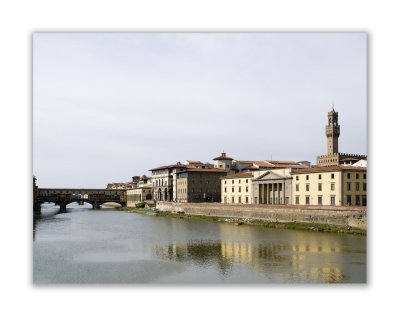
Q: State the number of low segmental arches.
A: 3